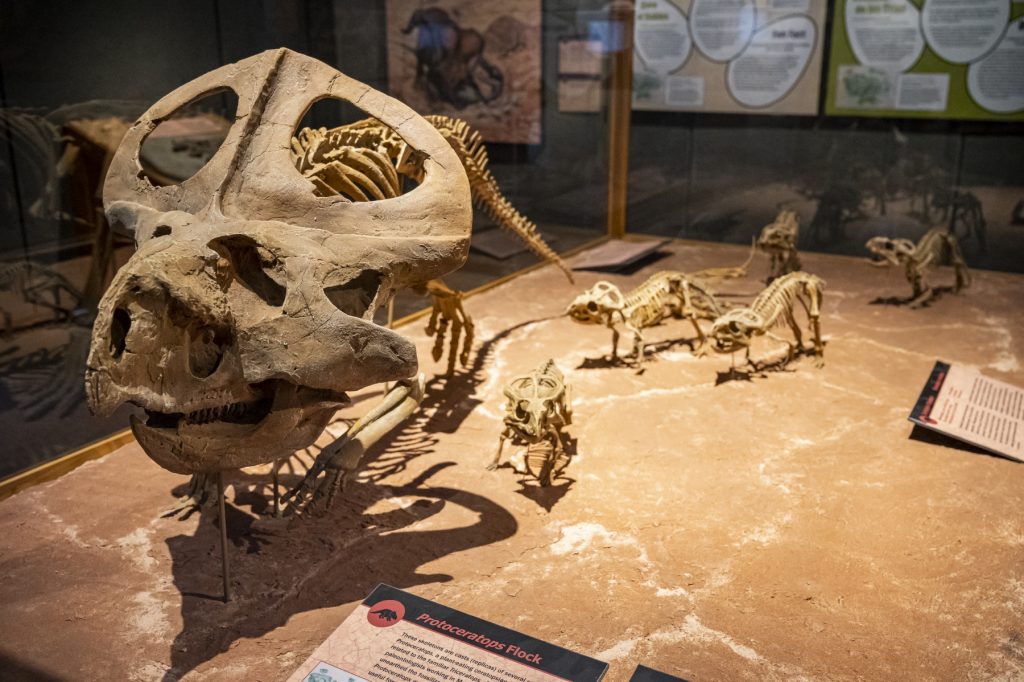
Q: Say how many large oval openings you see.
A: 2